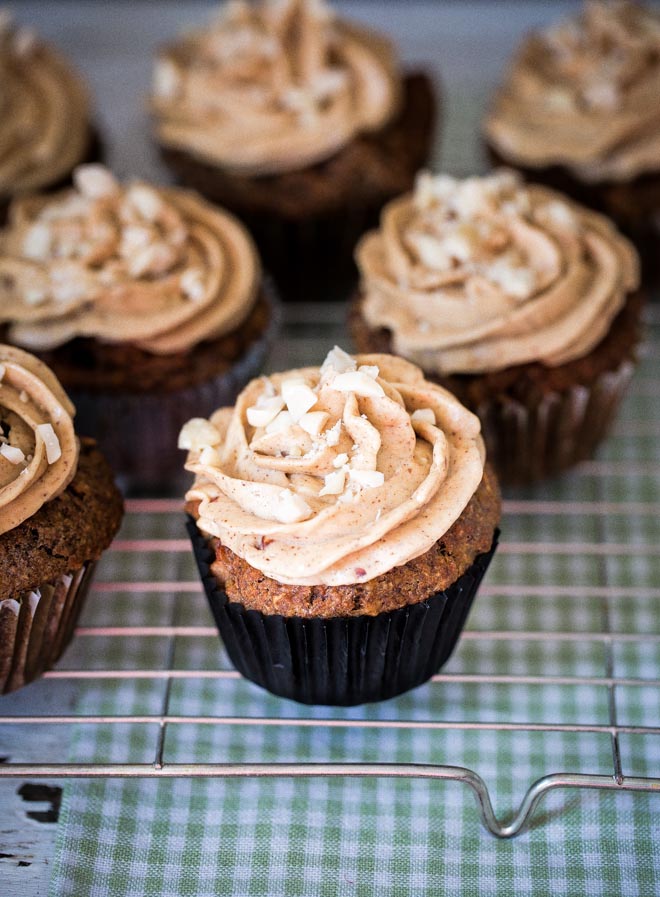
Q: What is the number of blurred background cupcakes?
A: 5